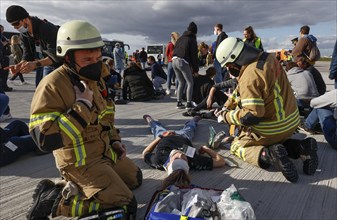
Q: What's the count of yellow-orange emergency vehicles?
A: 1